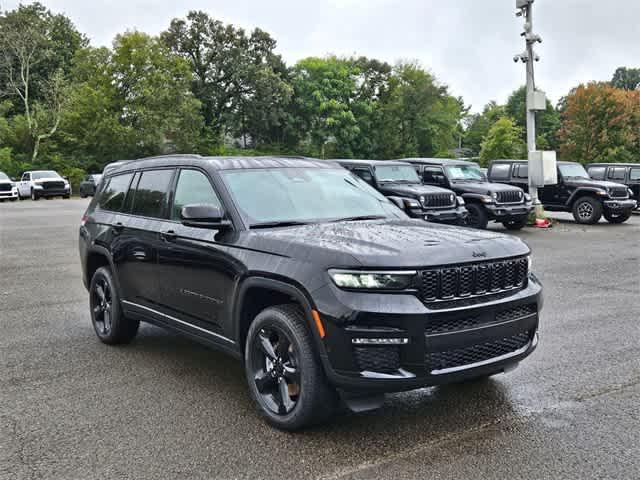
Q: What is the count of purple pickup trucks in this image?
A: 0